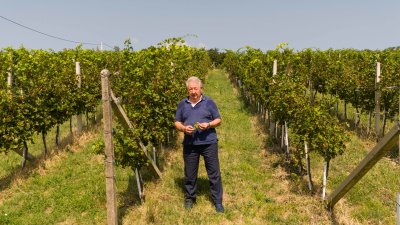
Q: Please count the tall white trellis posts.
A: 4